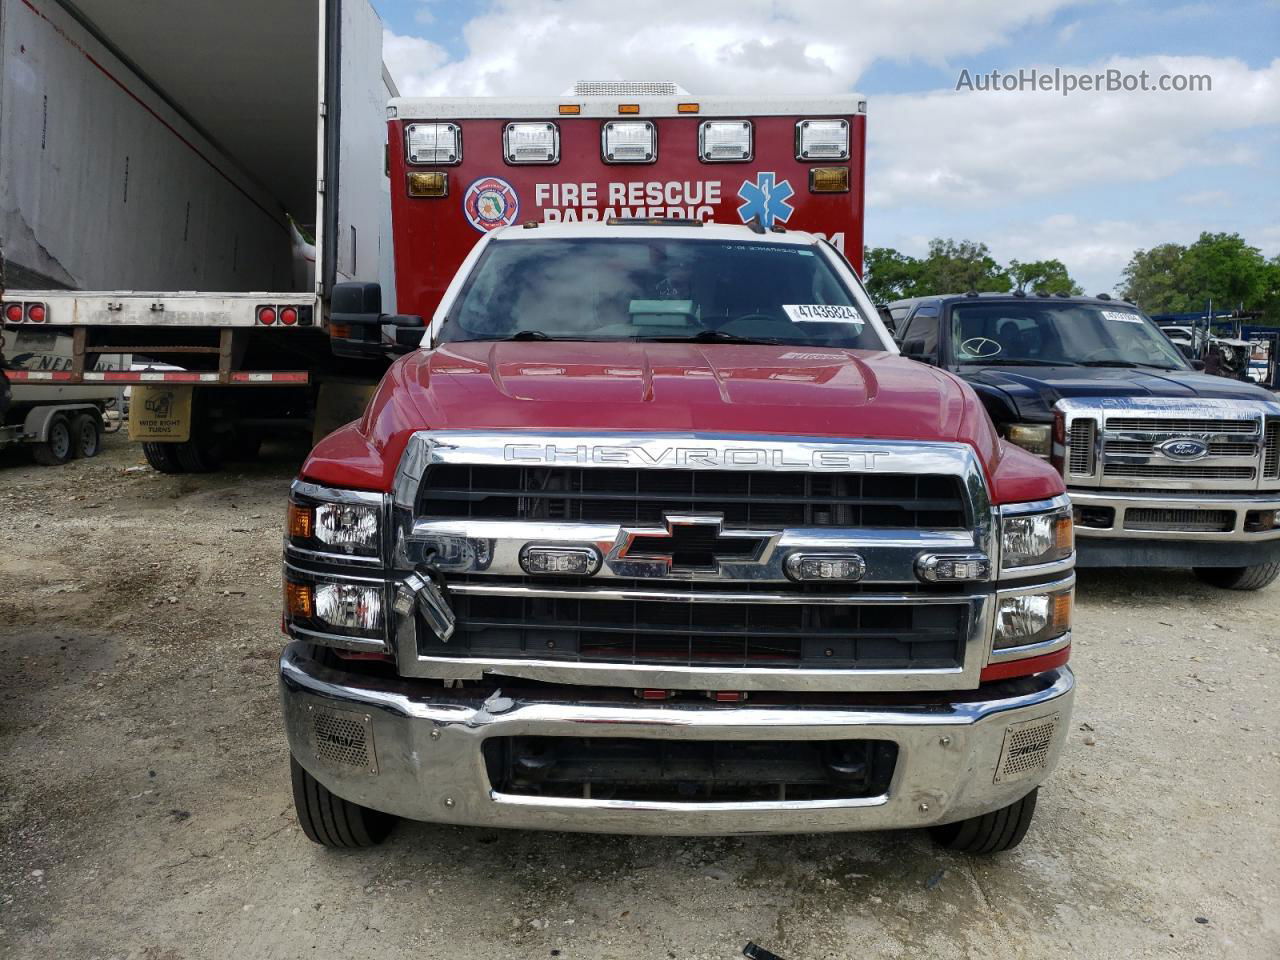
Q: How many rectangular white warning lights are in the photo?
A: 5